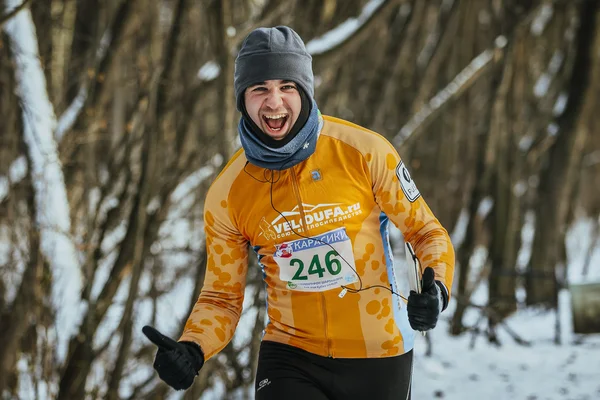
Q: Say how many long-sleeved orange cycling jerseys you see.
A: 1